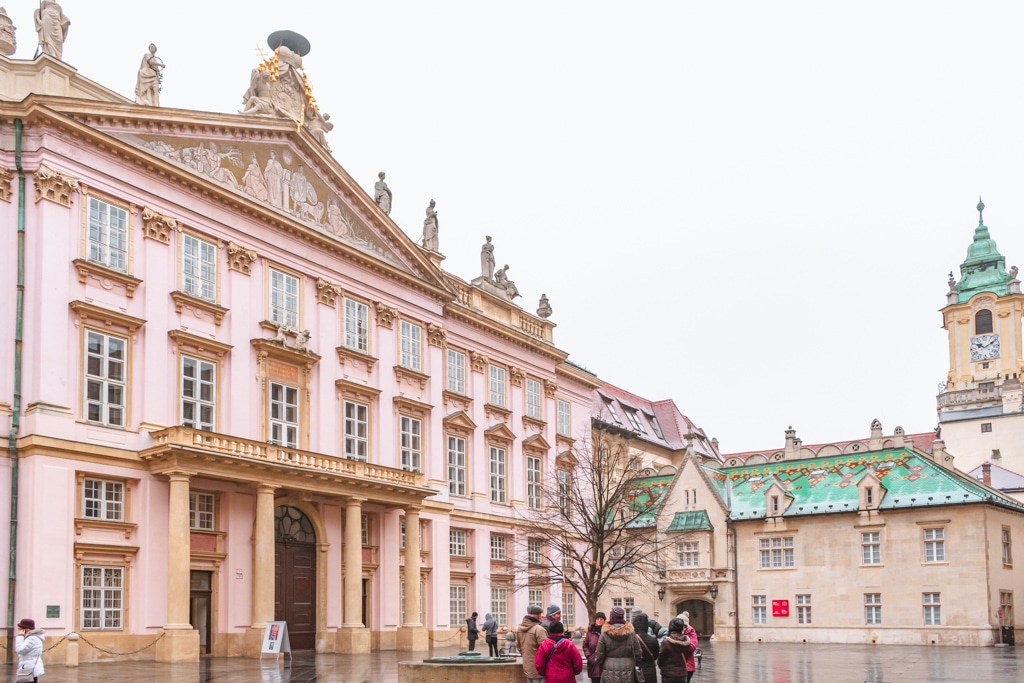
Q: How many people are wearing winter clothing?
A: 12